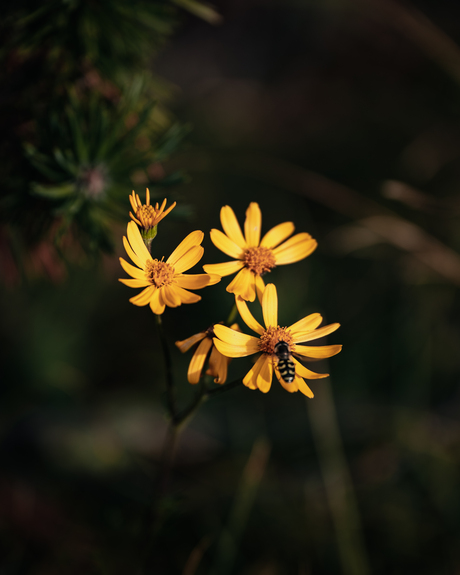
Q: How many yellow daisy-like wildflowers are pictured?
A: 5